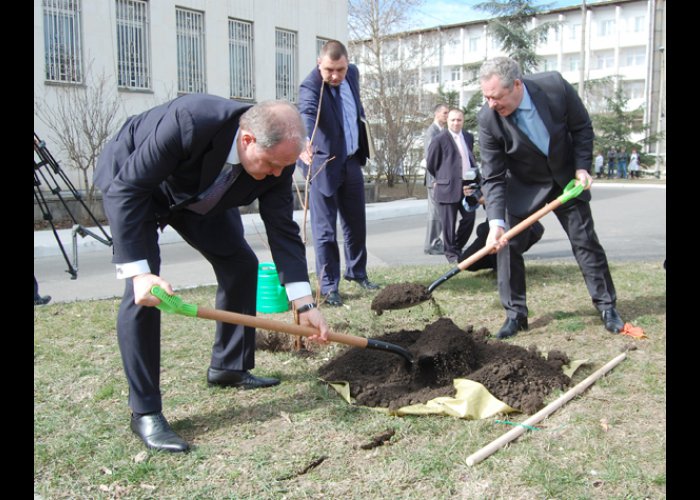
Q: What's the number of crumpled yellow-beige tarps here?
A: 1